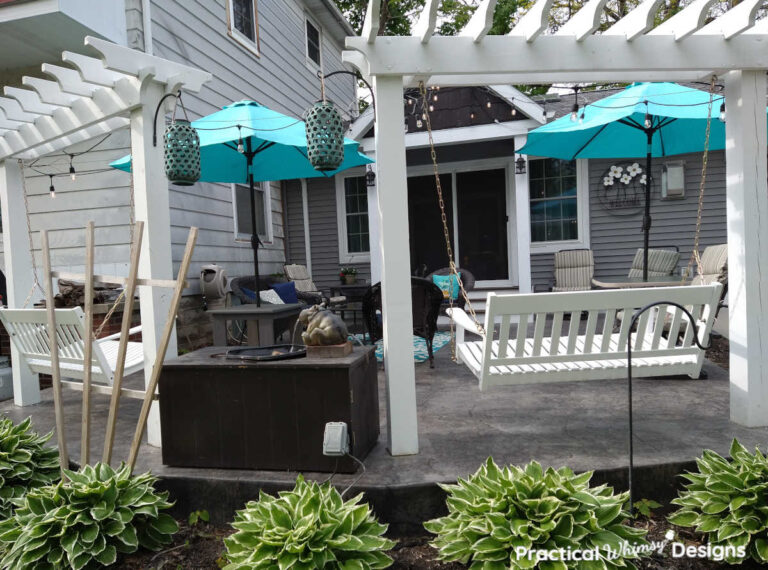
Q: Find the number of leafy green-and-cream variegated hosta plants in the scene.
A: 5